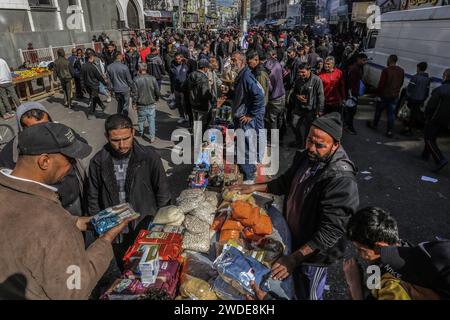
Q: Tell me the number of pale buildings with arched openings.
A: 1